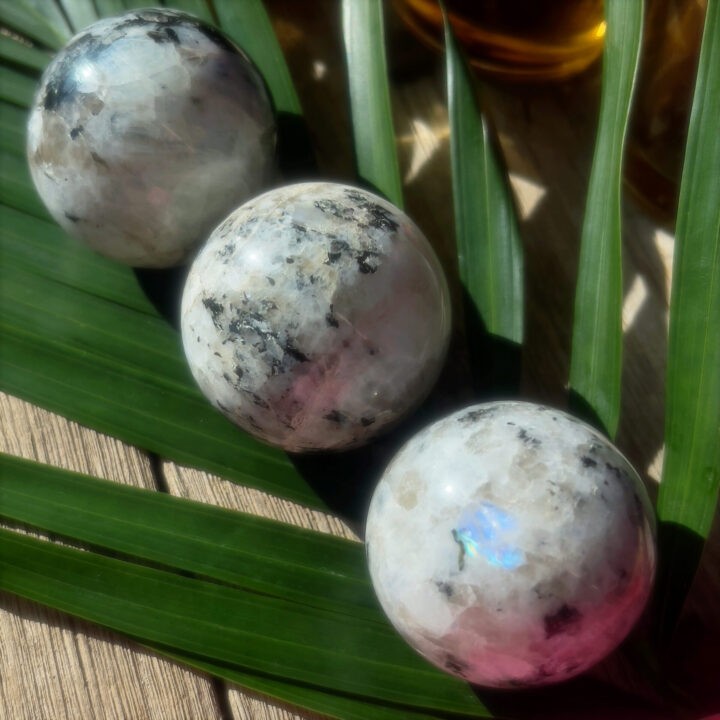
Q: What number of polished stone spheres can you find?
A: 3